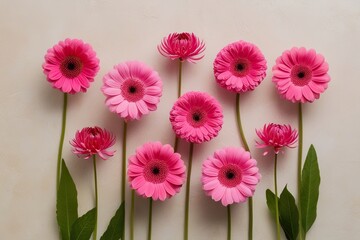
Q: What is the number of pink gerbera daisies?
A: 7